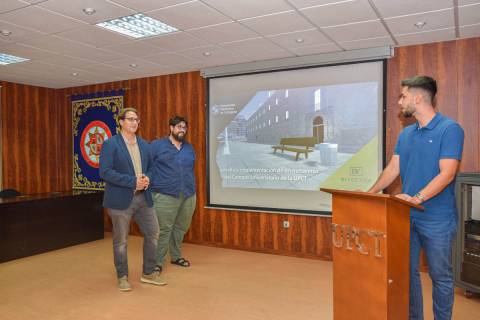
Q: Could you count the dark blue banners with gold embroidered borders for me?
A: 1